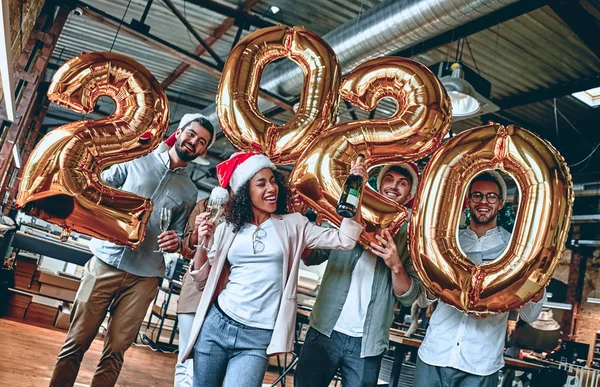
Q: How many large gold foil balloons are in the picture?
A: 4